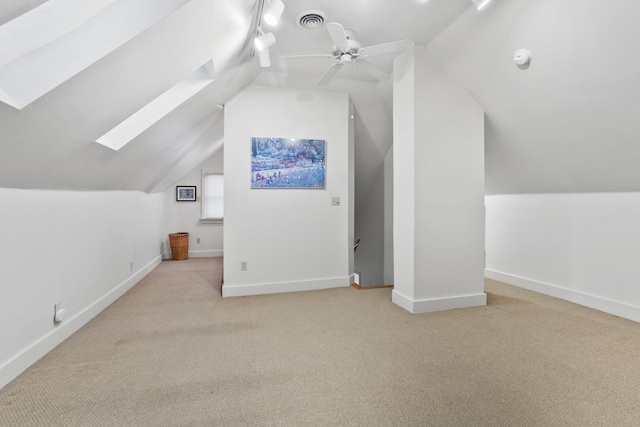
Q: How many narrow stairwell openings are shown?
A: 1